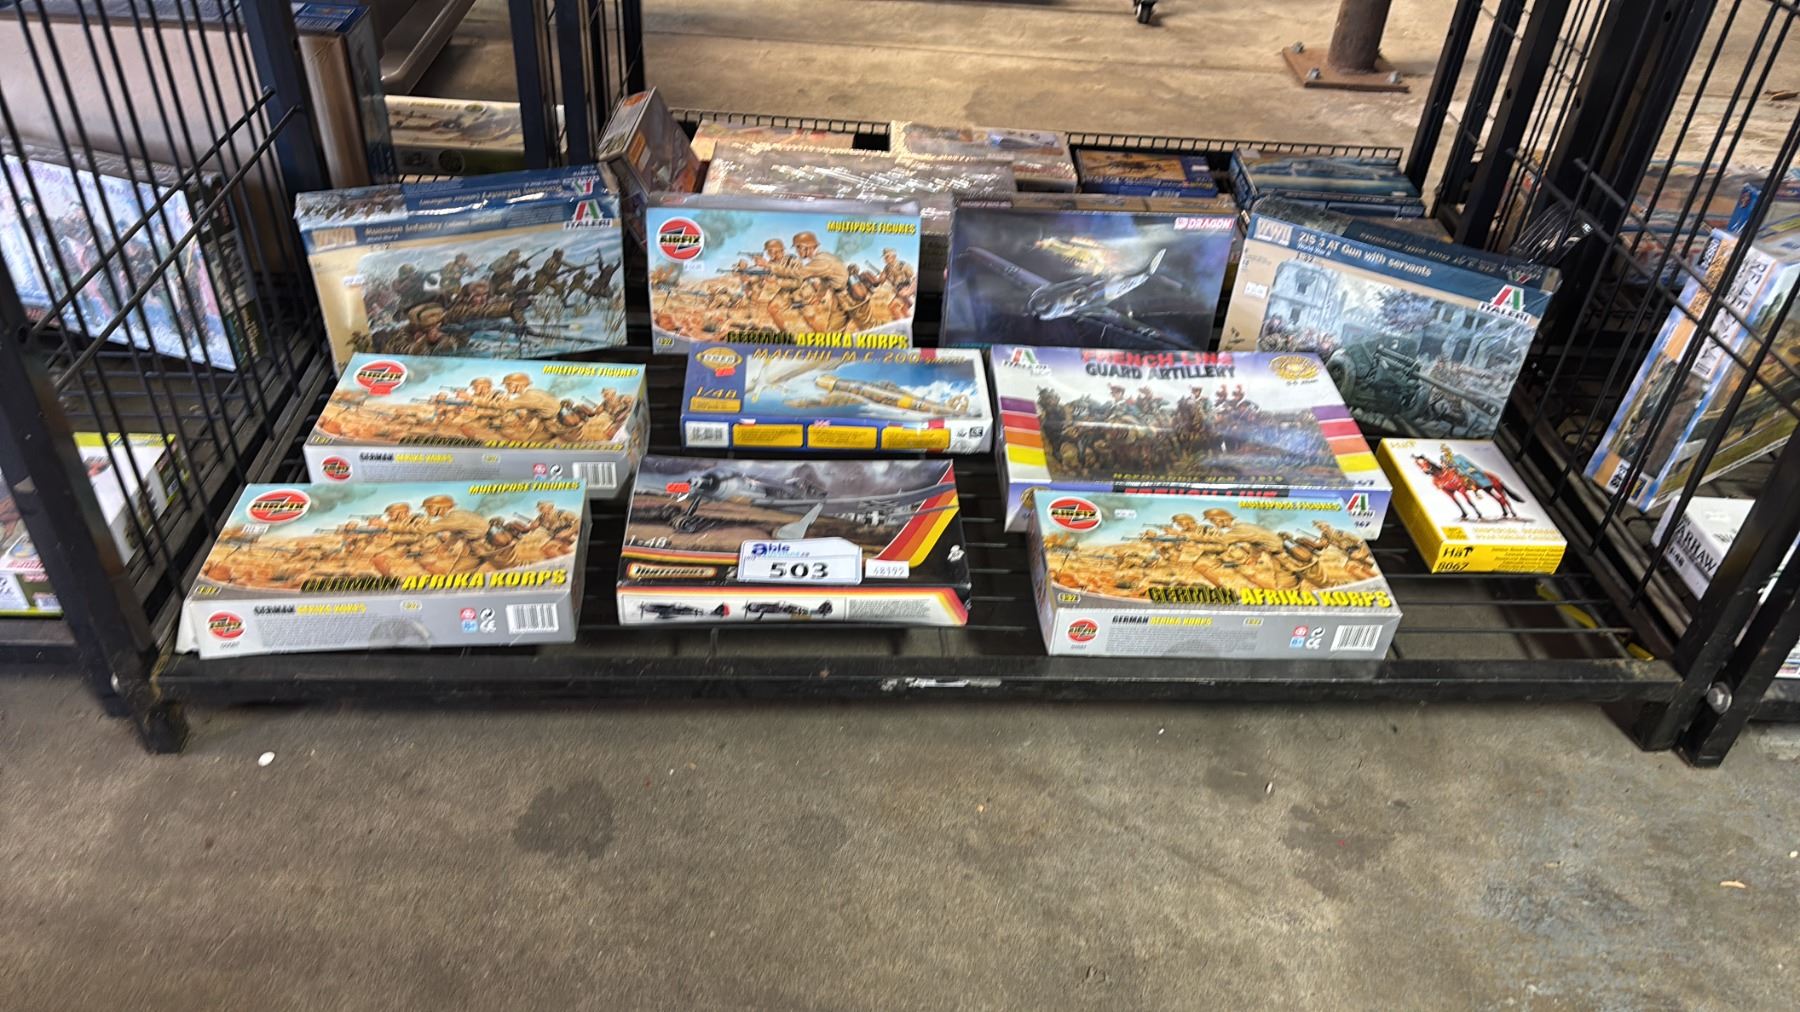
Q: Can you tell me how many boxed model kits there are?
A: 11